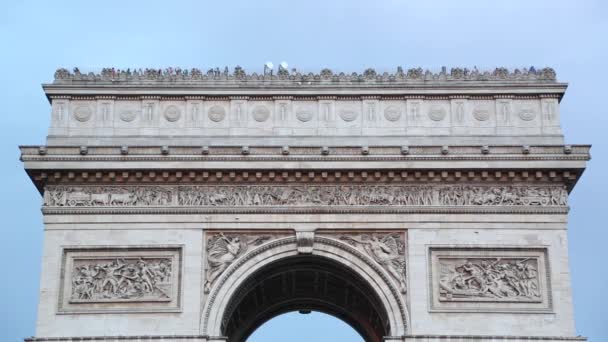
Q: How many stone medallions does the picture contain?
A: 11